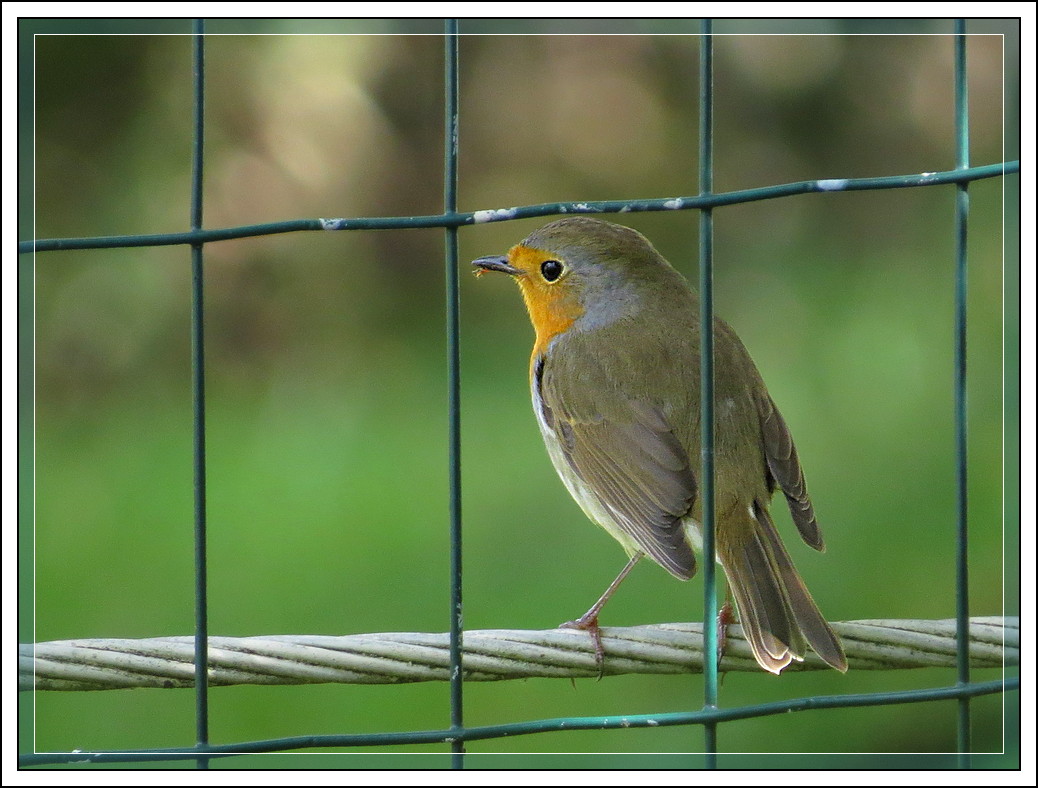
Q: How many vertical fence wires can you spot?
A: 4